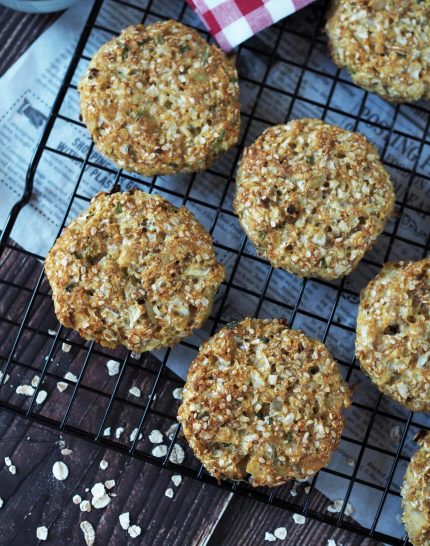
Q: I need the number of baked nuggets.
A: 7